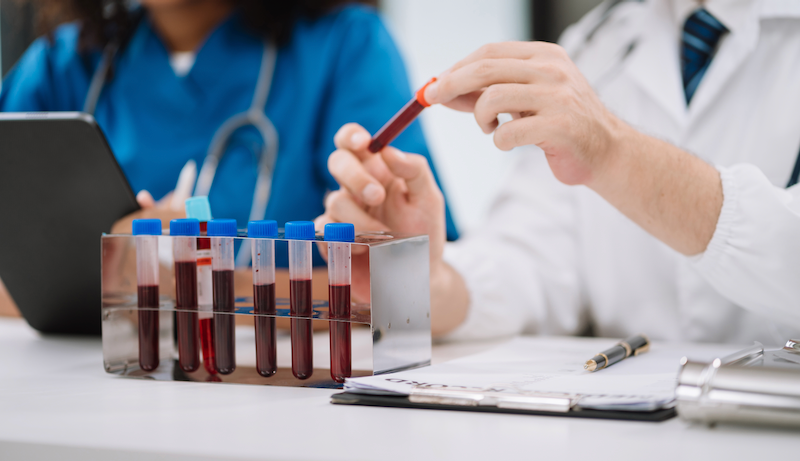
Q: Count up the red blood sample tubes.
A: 8